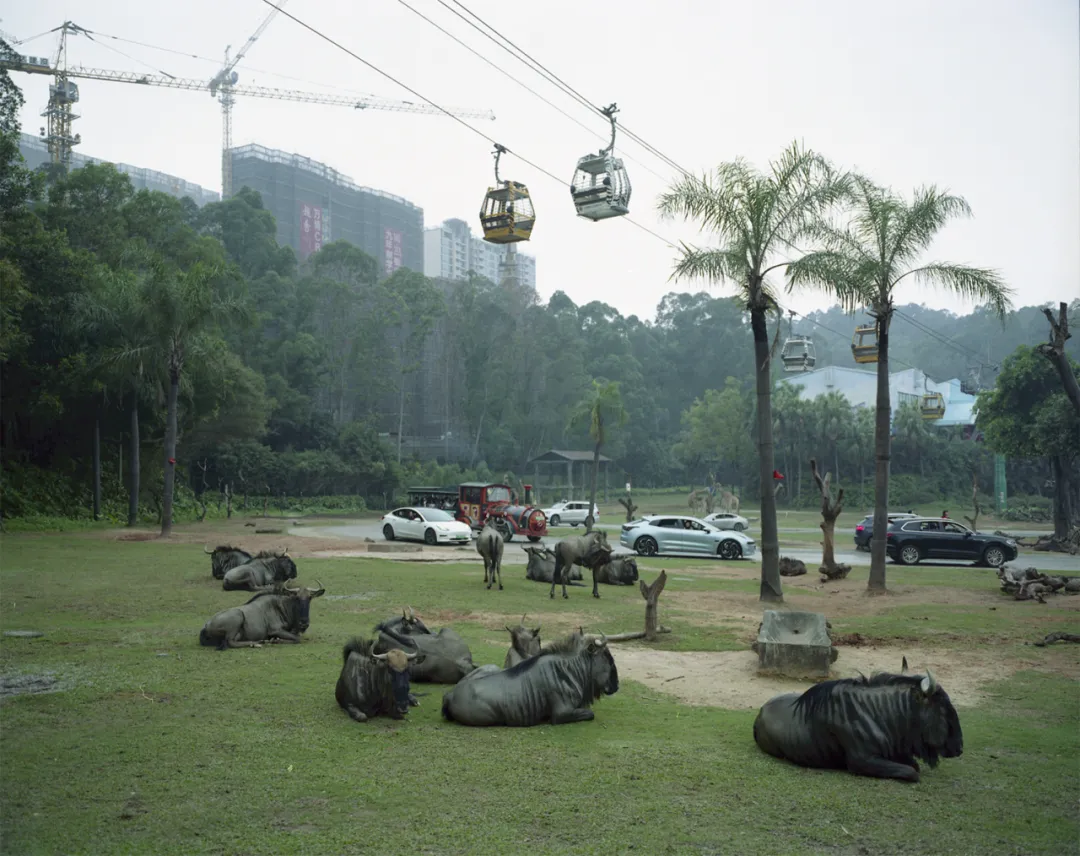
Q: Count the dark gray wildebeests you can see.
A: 12